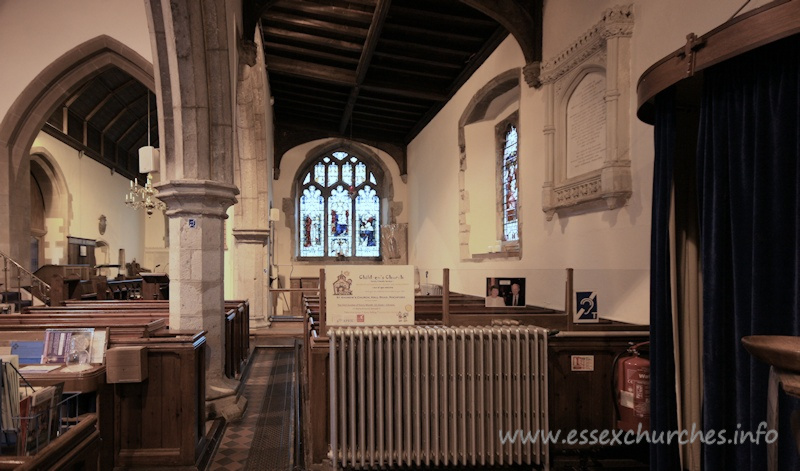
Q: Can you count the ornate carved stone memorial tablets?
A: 1